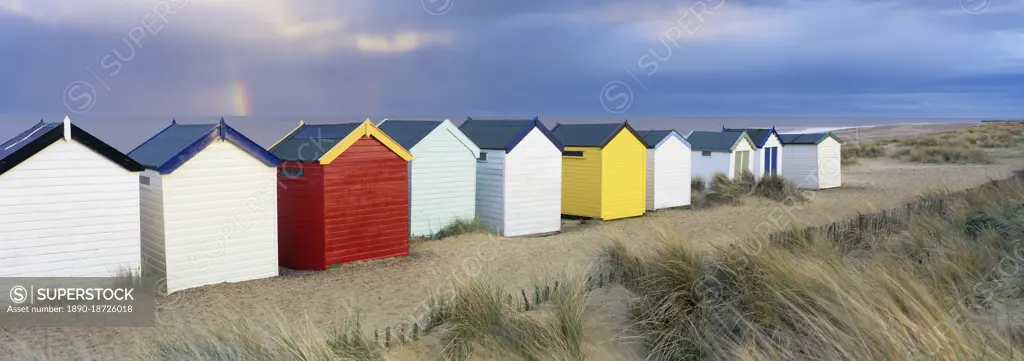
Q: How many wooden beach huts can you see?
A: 10